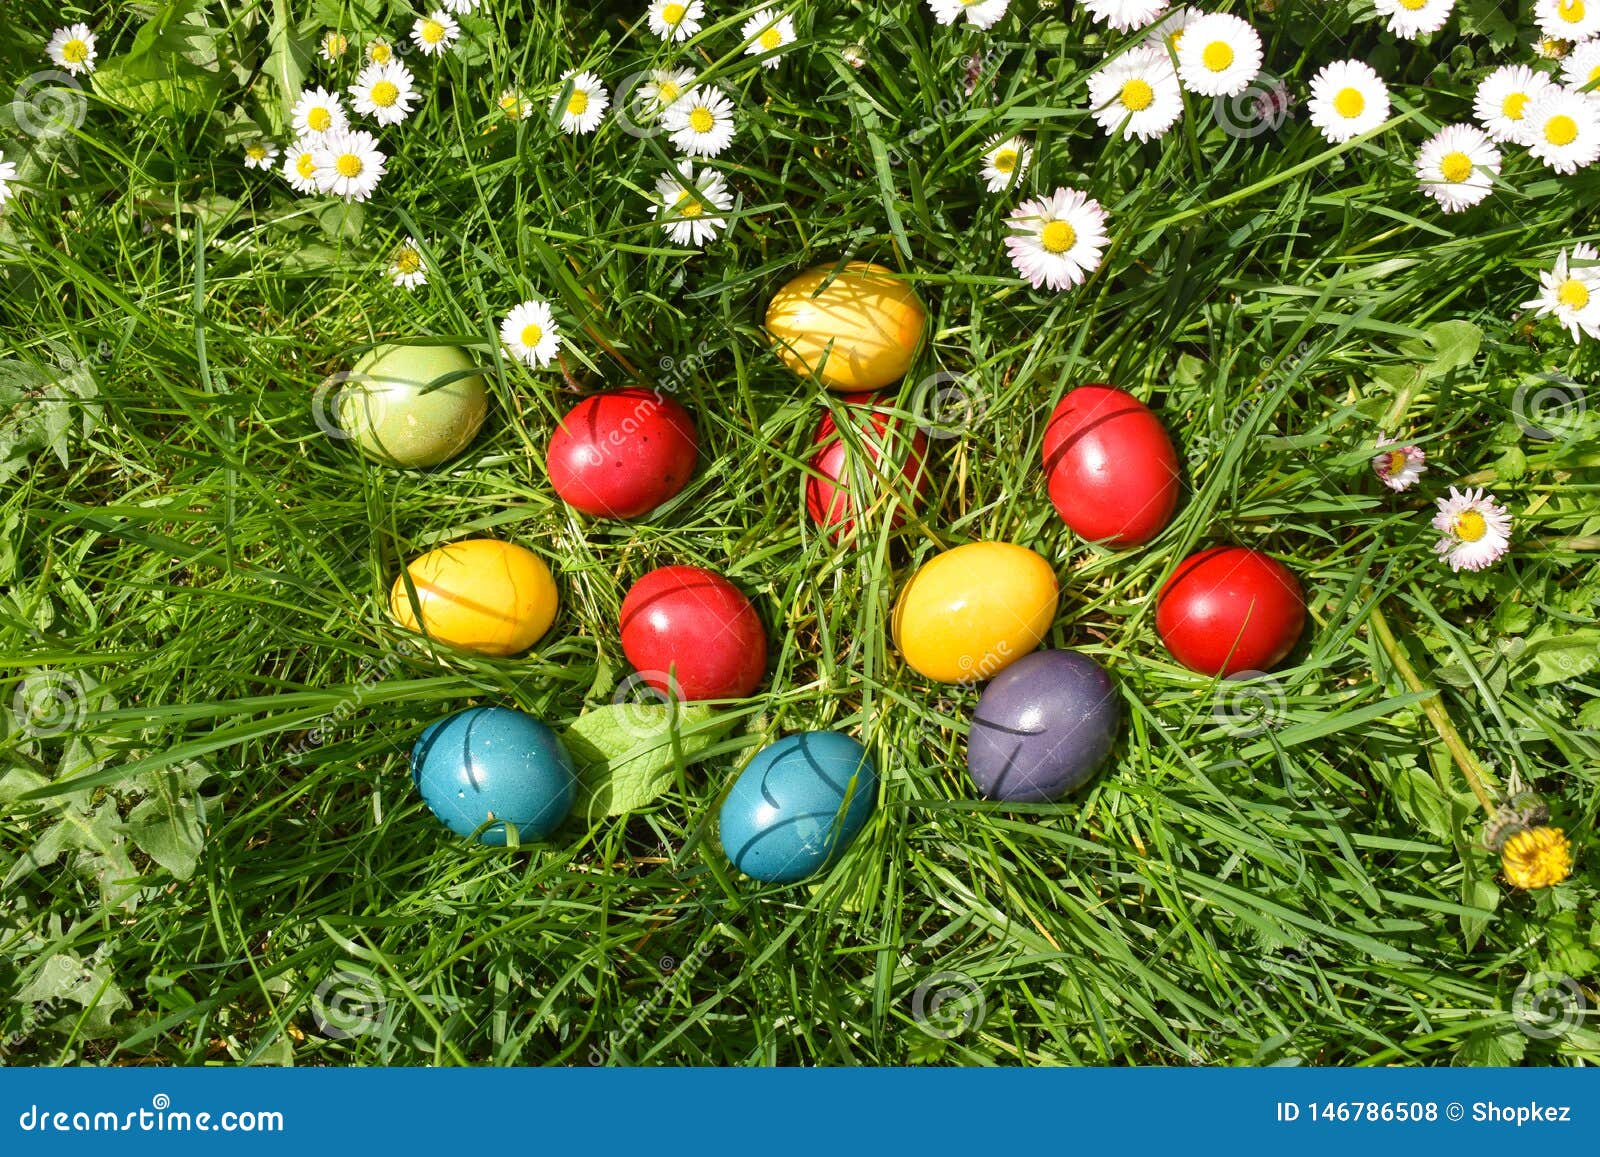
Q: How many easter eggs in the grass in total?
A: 12